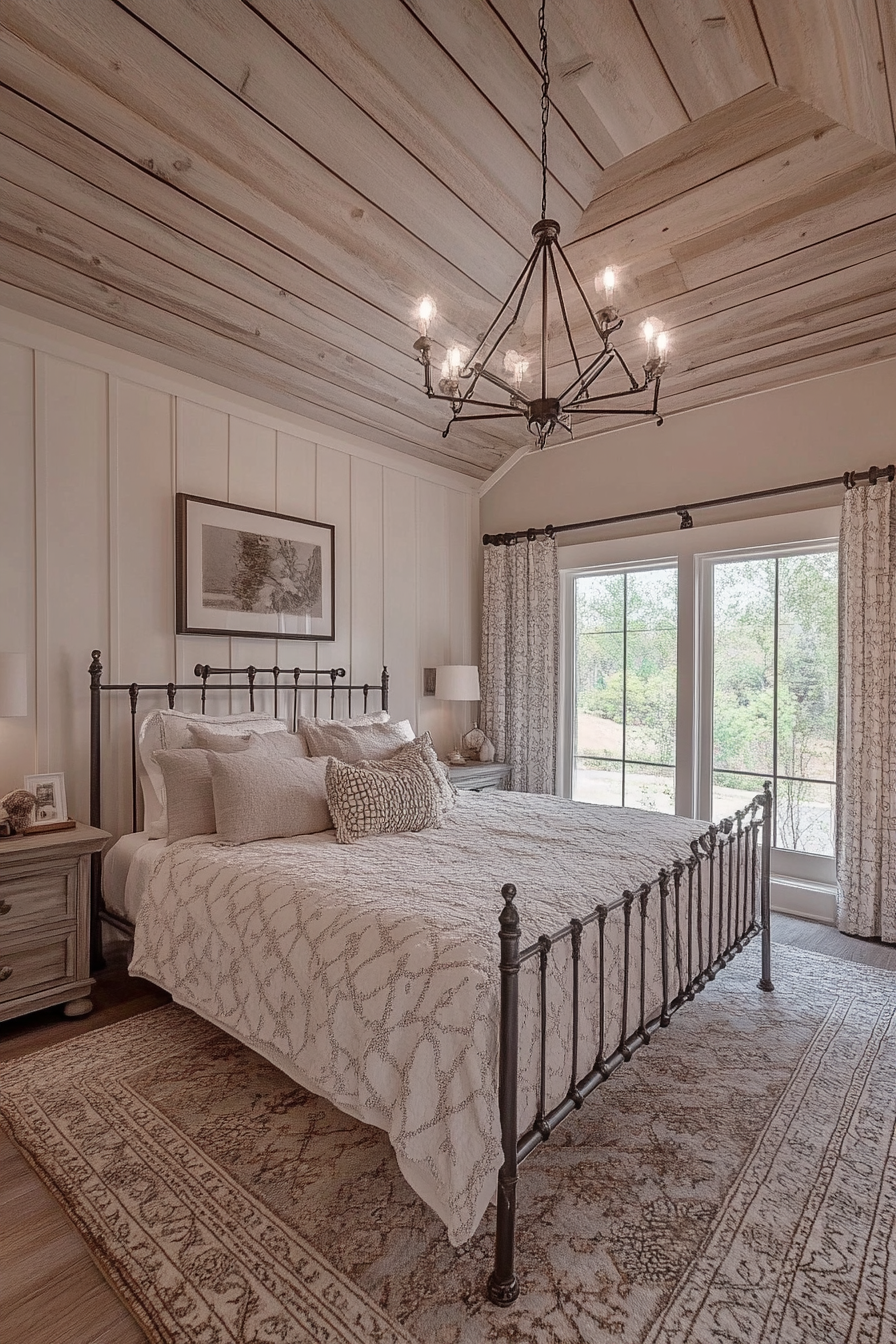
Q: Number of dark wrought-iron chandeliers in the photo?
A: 1